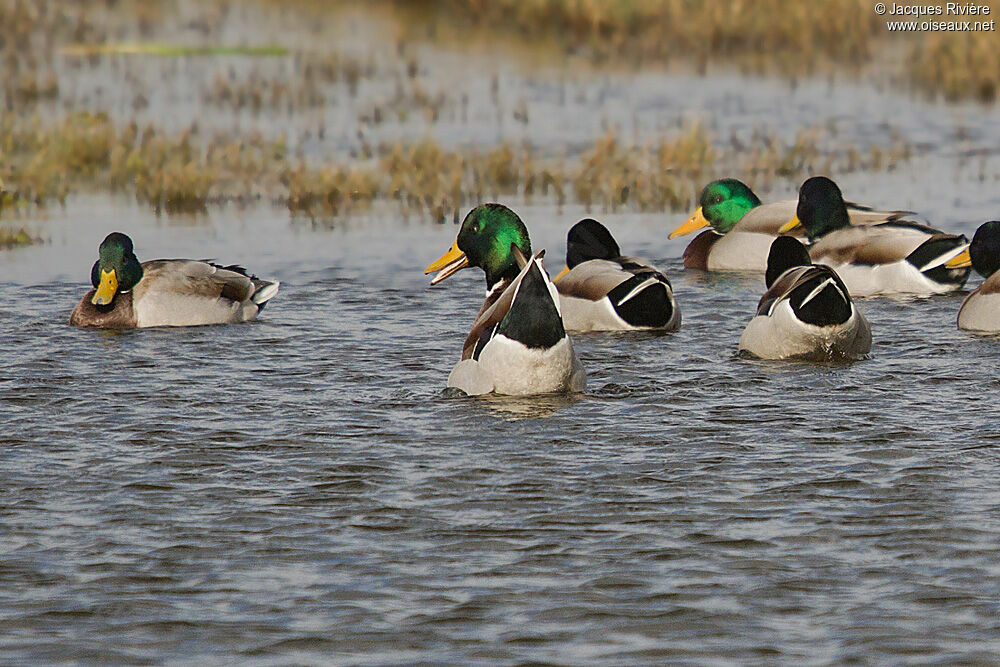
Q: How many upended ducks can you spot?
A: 0